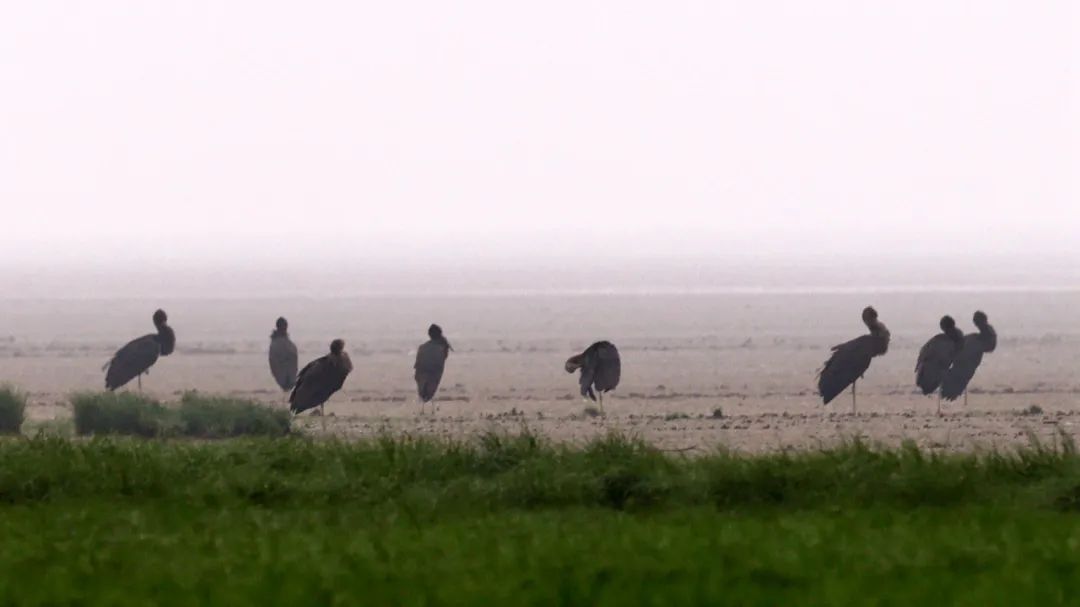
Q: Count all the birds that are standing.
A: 8